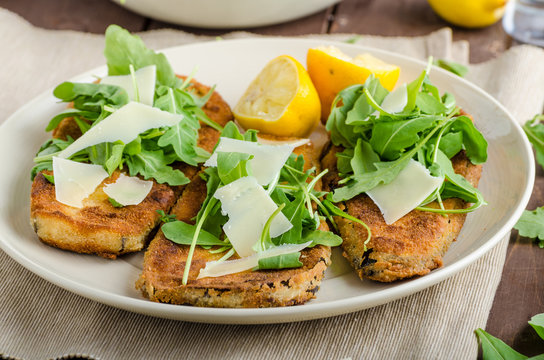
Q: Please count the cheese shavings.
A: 9